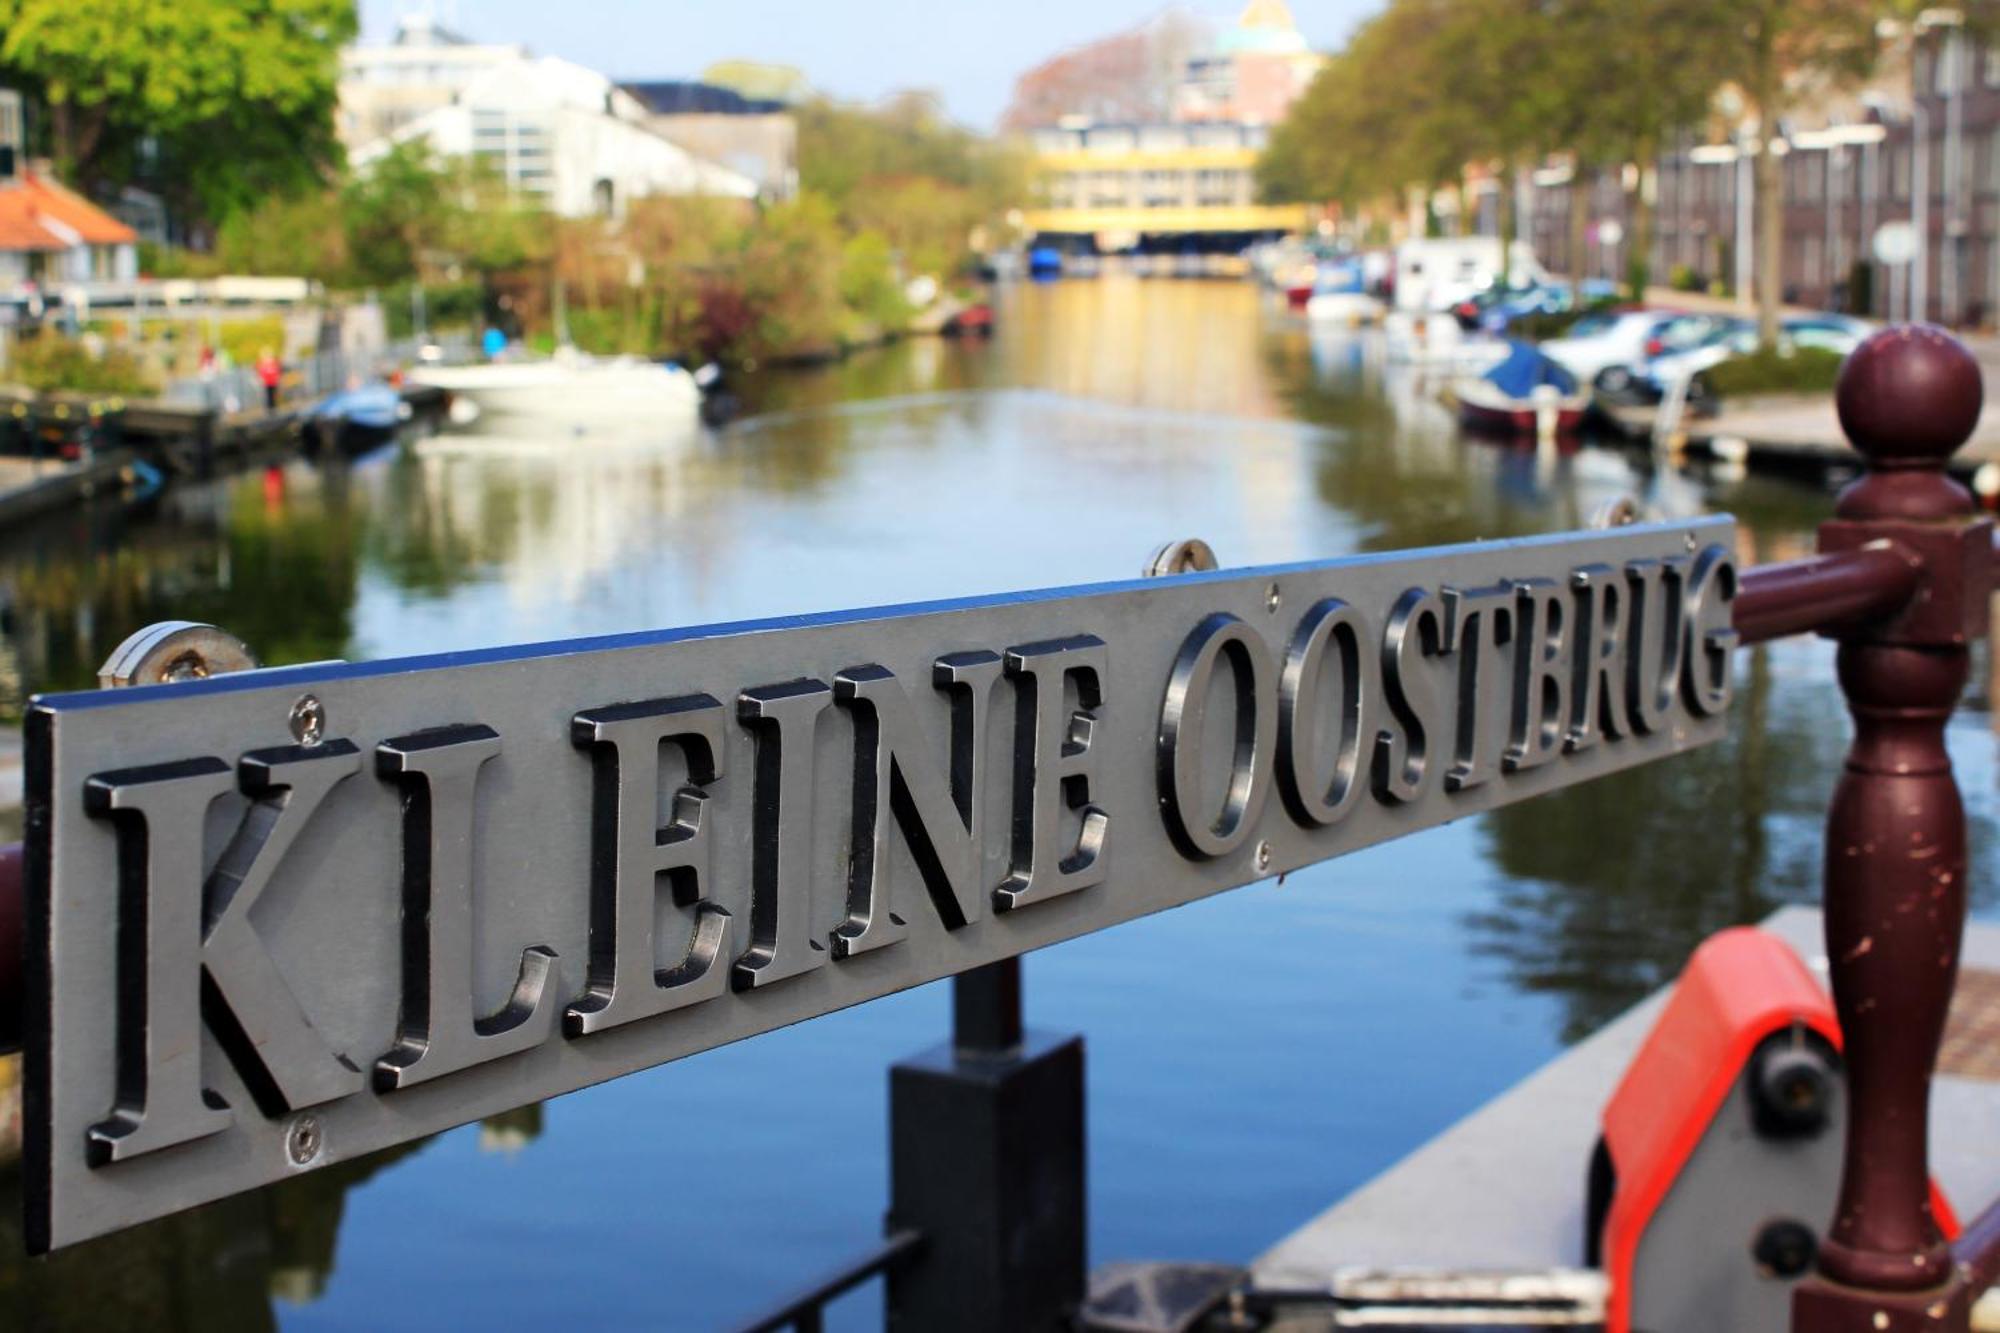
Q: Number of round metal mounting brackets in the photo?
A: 3